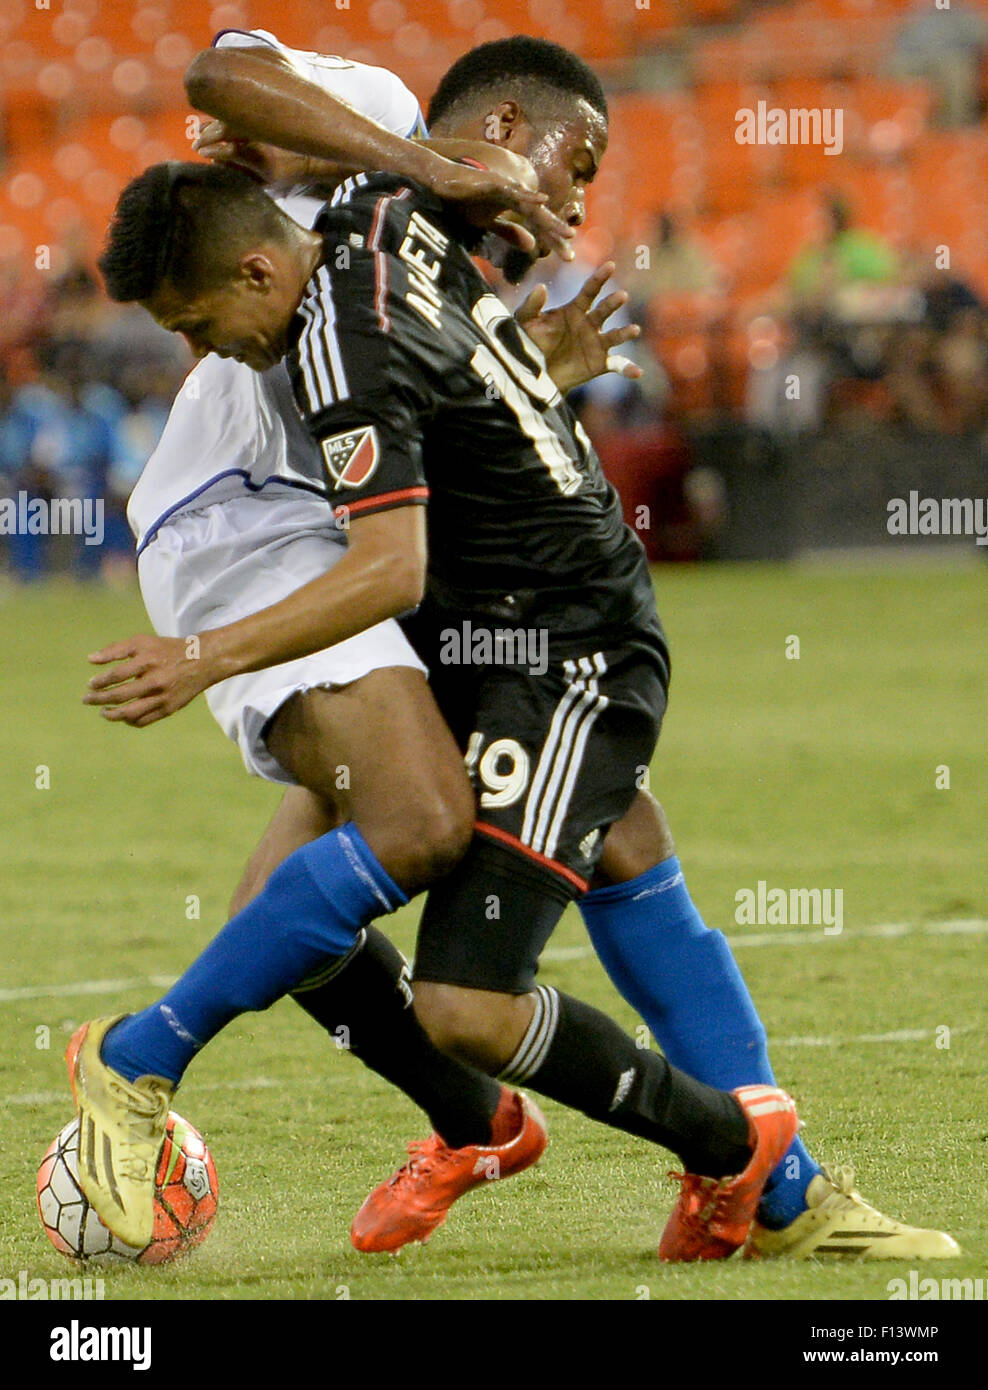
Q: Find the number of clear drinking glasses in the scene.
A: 0